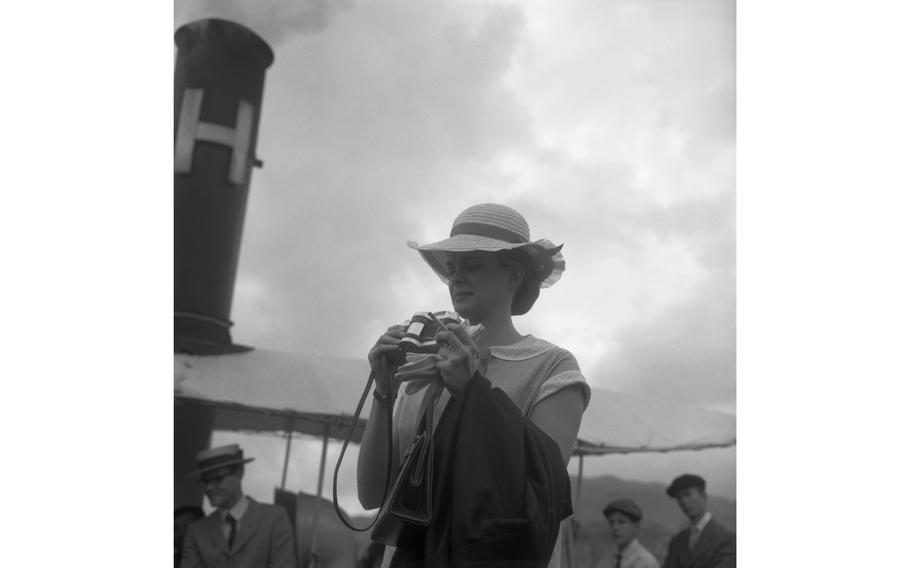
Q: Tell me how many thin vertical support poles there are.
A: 3